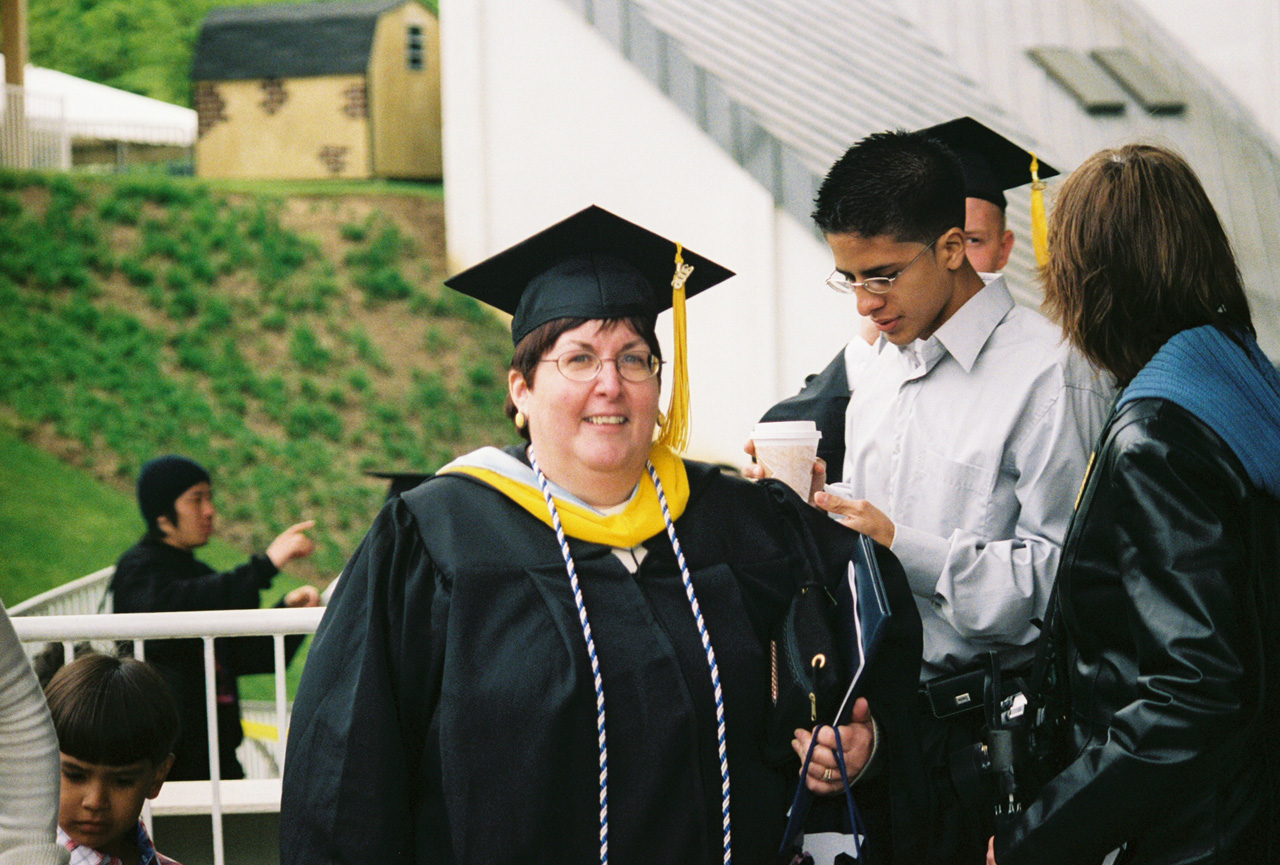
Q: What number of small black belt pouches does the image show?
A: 1